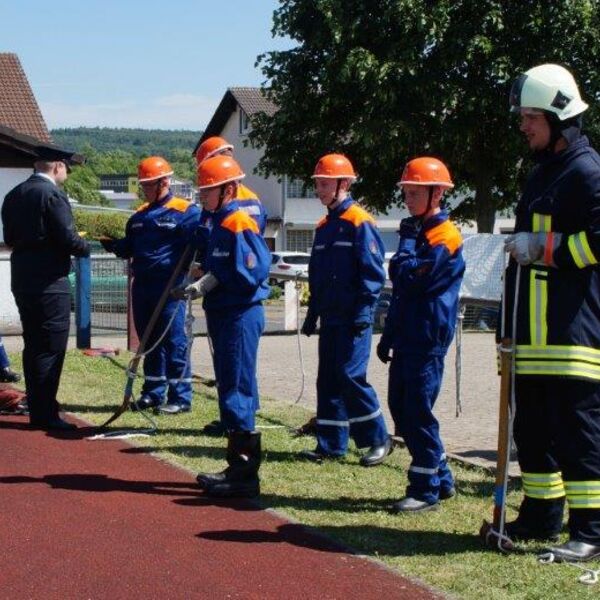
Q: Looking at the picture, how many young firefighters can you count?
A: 5